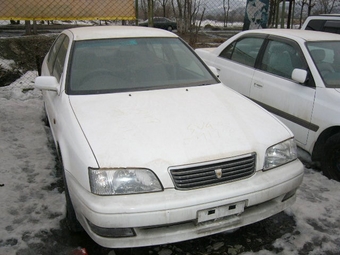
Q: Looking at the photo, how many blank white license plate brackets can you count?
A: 1